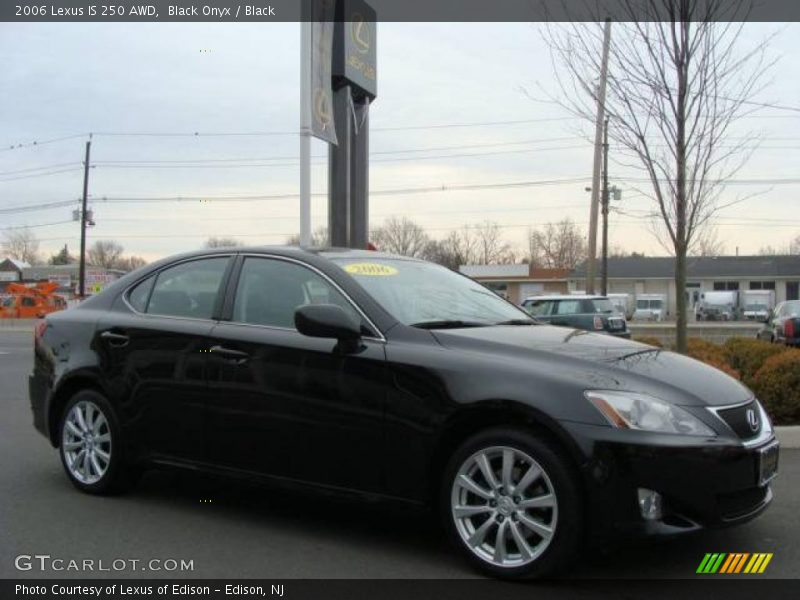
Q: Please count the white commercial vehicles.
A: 4